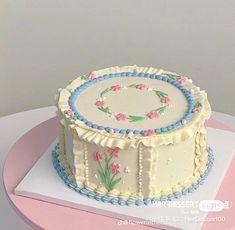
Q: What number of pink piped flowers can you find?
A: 14